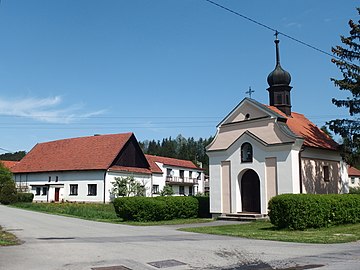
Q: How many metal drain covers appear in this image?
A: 2